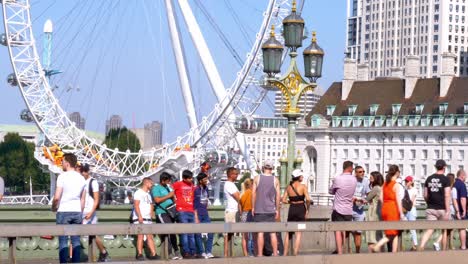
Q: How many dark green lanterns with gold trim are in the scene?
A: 3